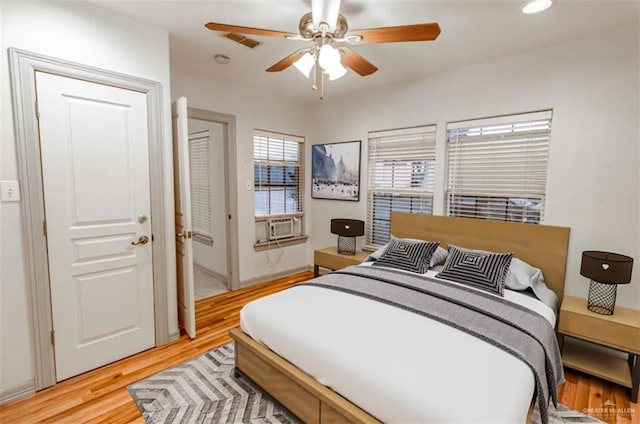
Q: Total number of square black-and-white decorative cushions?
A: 2